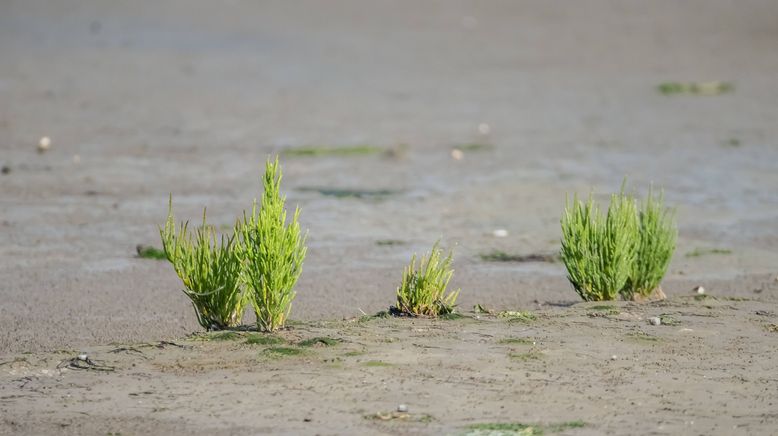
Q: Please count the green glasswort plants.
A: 5